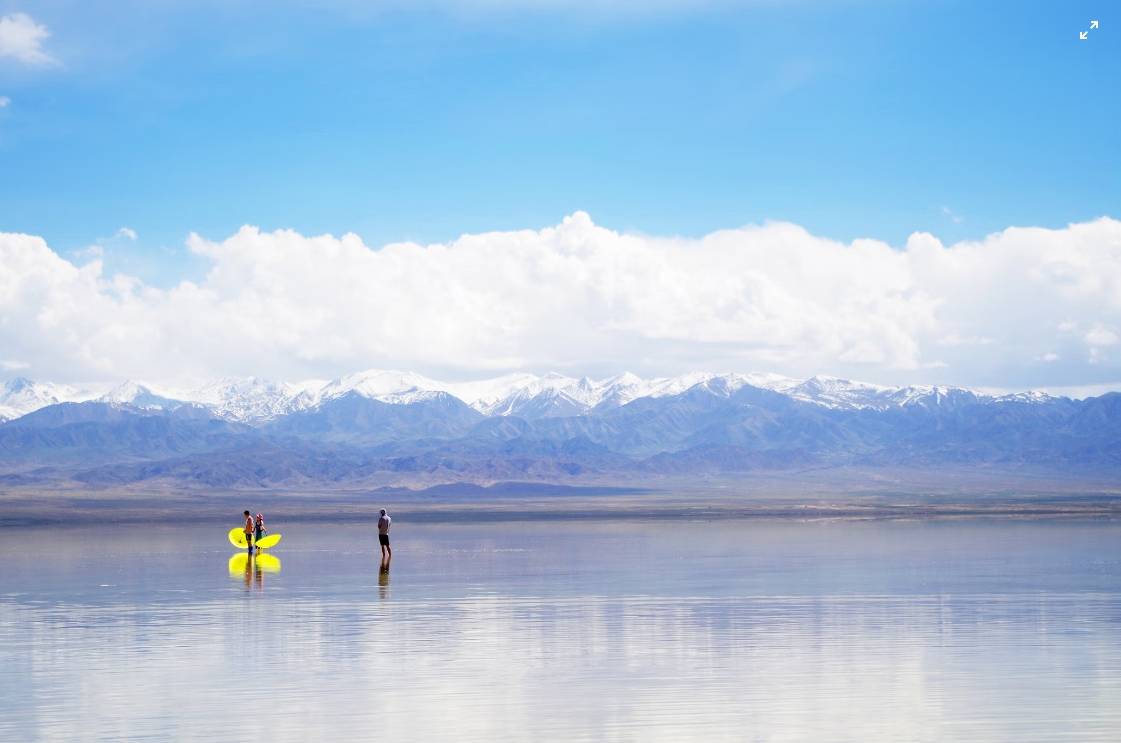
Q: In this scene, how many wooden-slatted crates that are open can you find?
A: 0